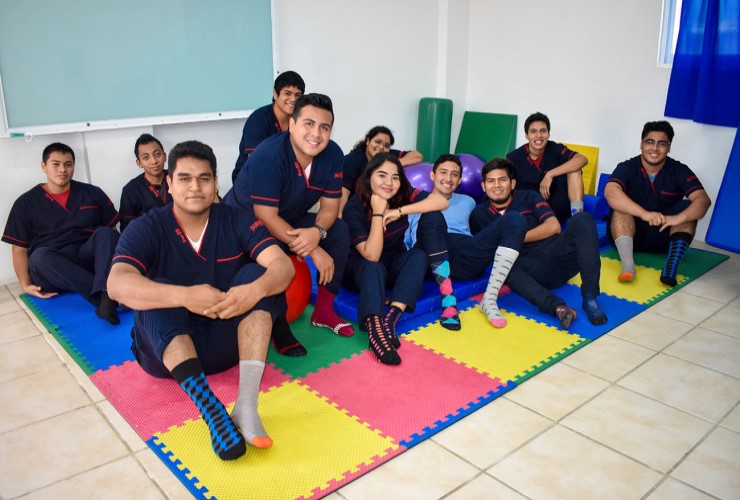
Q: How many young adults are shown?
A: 11